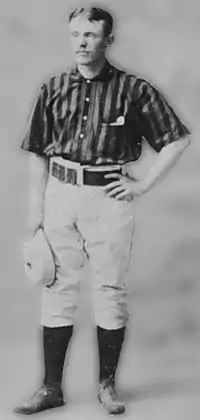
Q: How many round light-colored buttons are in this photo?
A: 4